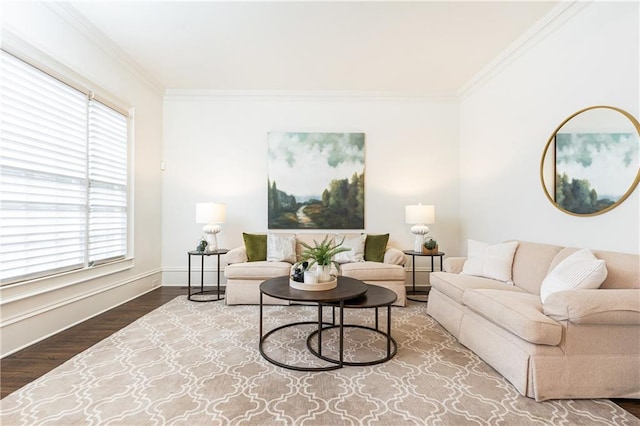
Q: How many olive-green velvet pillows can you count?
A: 2